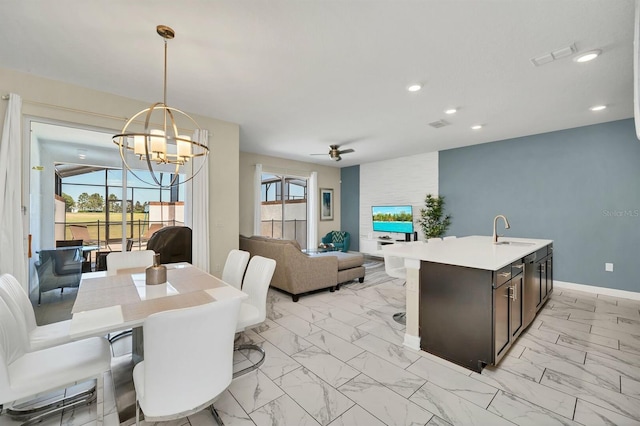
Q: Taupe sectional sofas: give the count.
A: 1